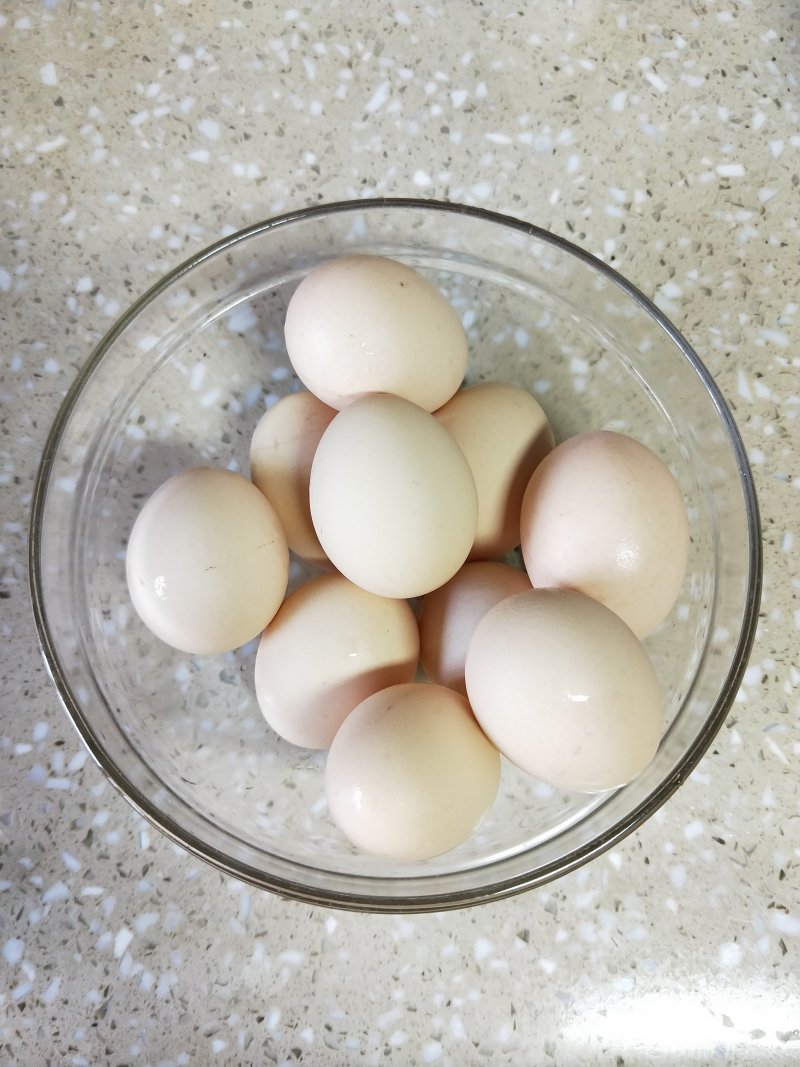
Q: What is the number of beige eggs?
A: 10